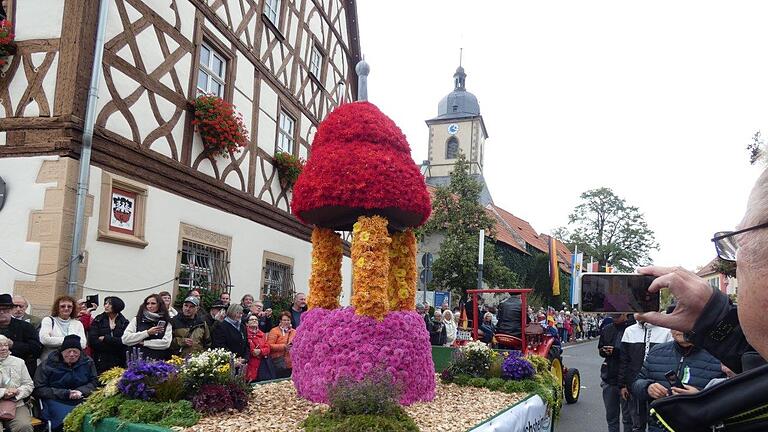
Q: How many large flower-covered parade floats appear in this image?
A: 1